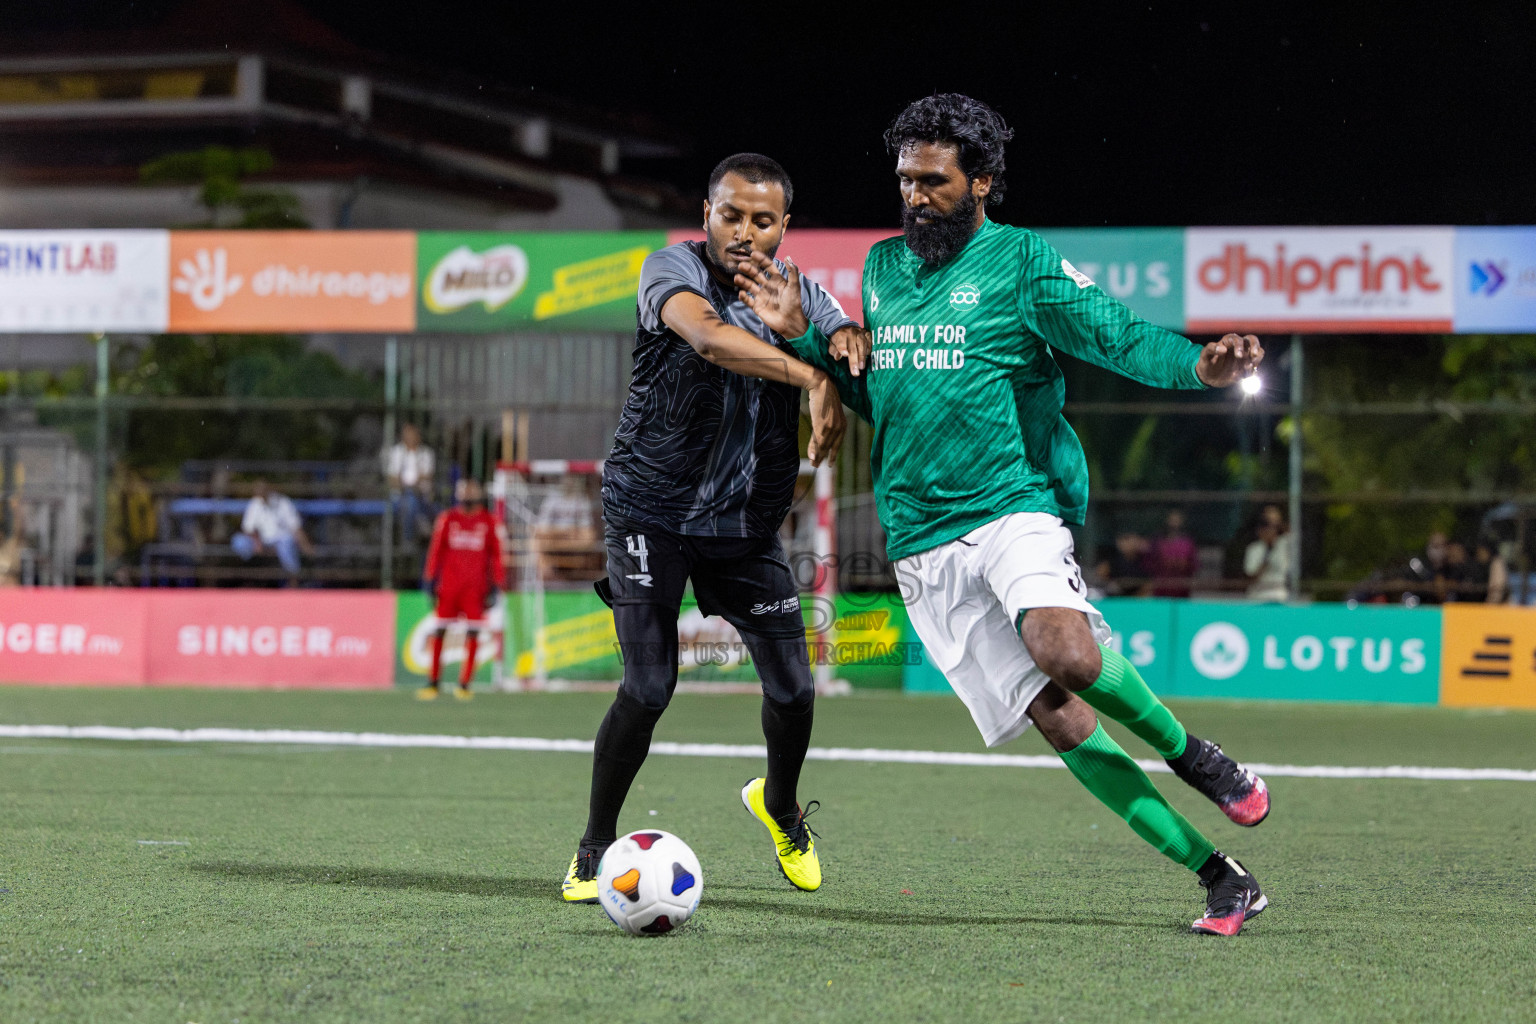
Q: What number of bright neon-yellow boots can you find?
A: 2